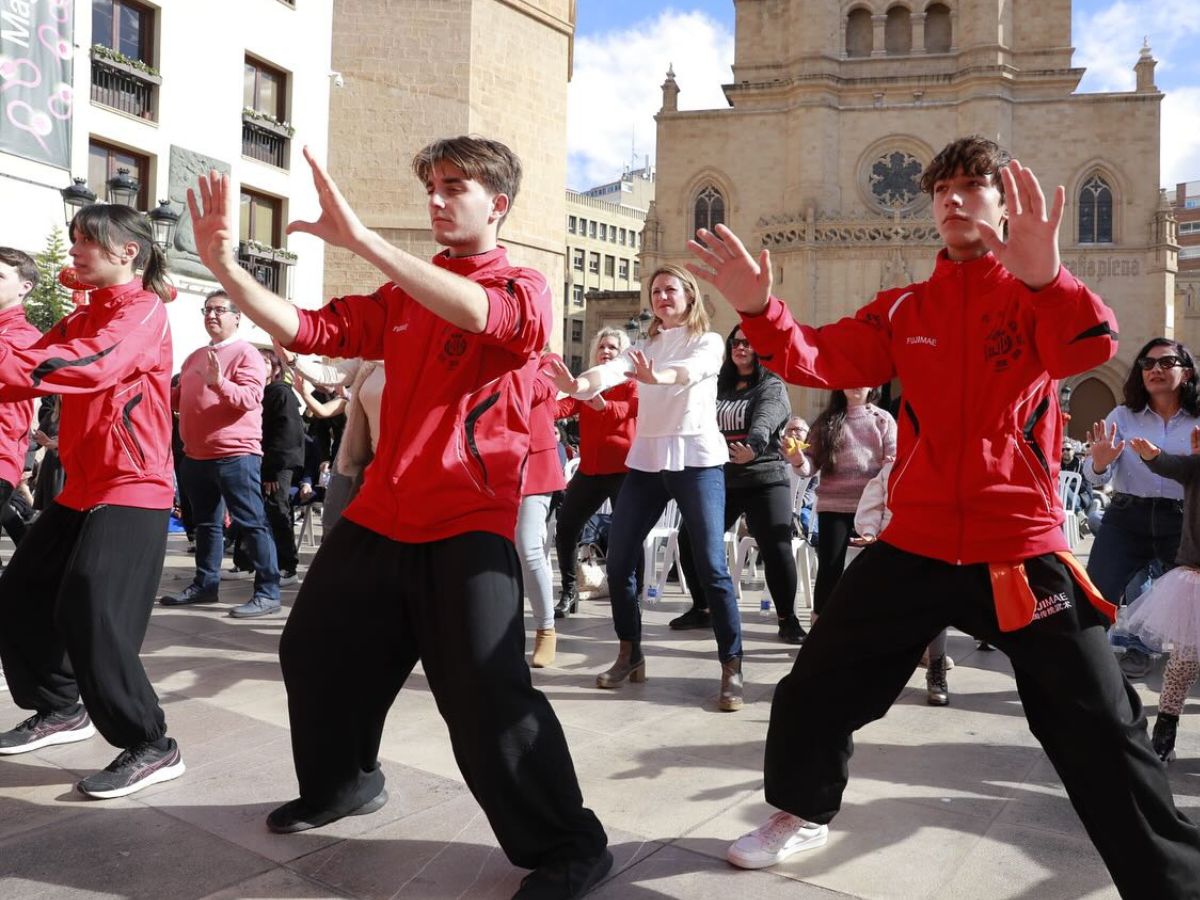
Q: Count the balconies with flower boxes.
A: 3